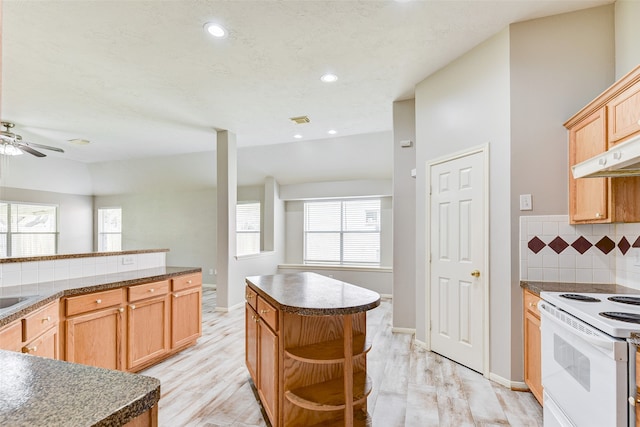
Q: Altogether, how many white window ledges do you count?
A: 2